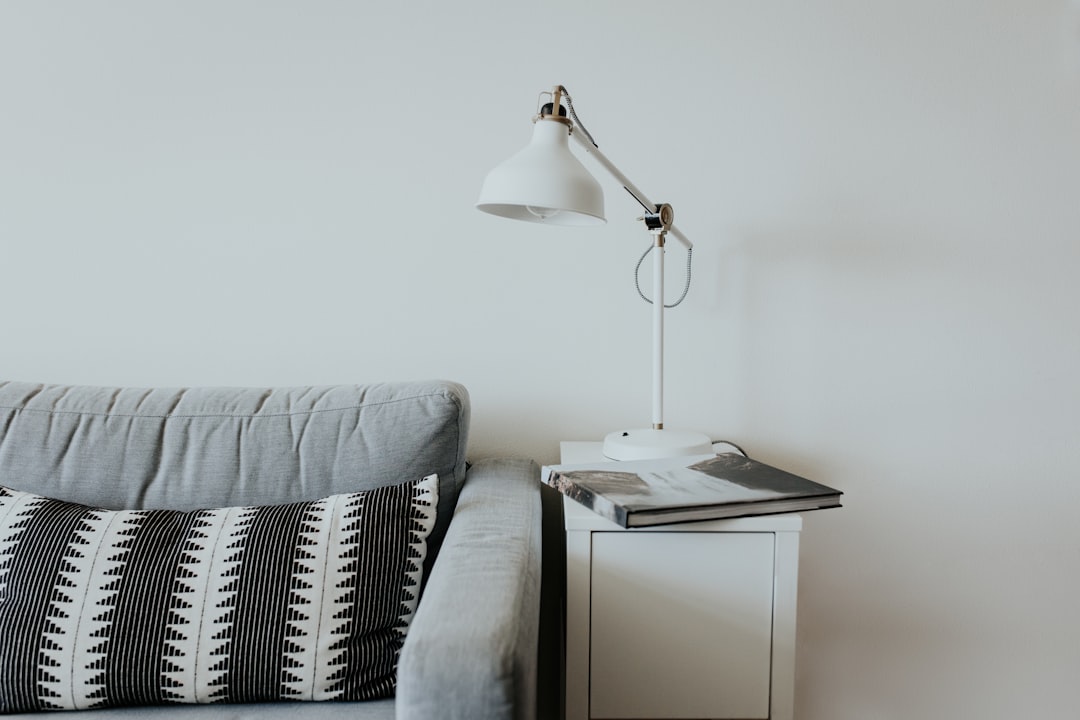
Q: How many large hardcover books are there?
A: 1